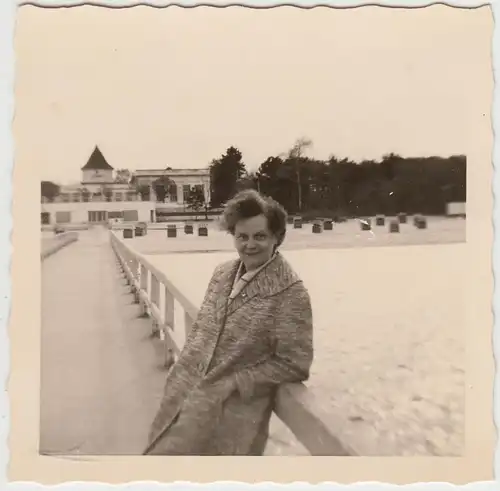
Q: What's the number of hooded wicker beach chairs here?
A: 13